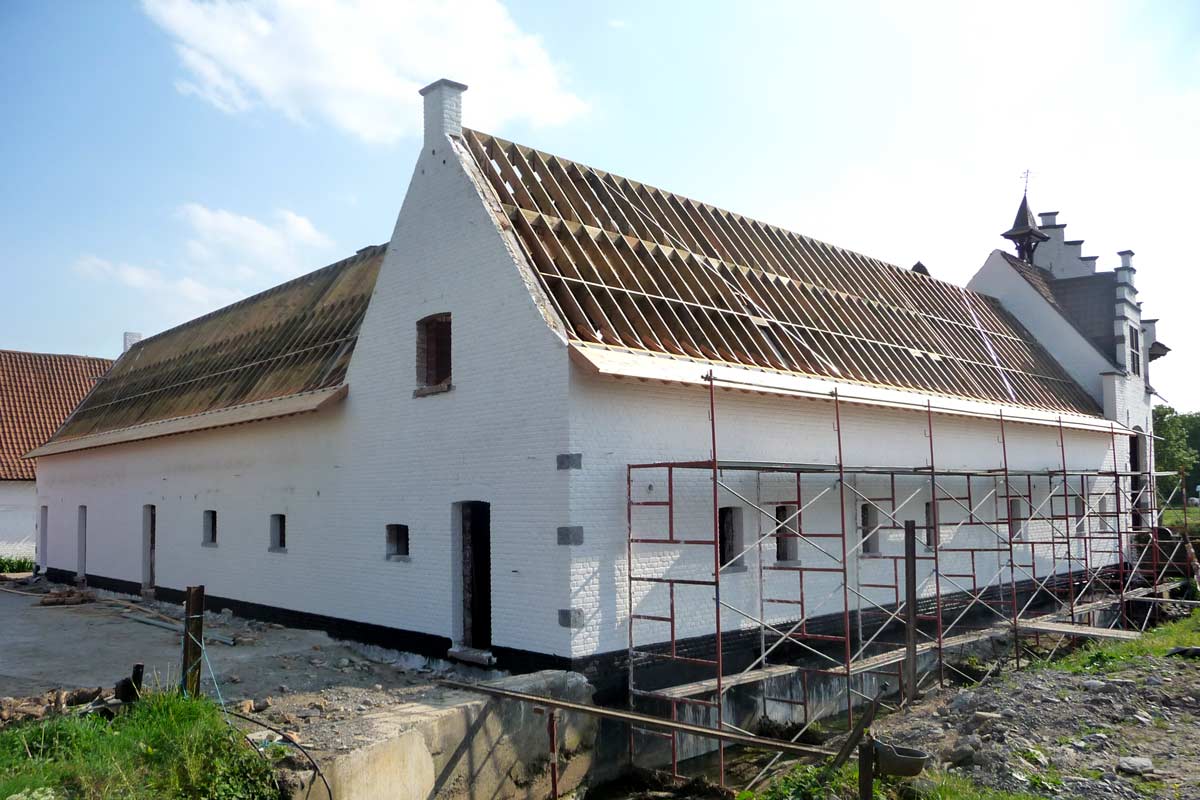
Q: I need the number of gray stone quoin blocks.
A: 3